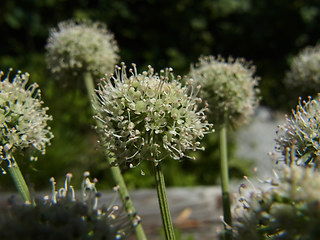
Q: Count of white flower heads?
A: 8